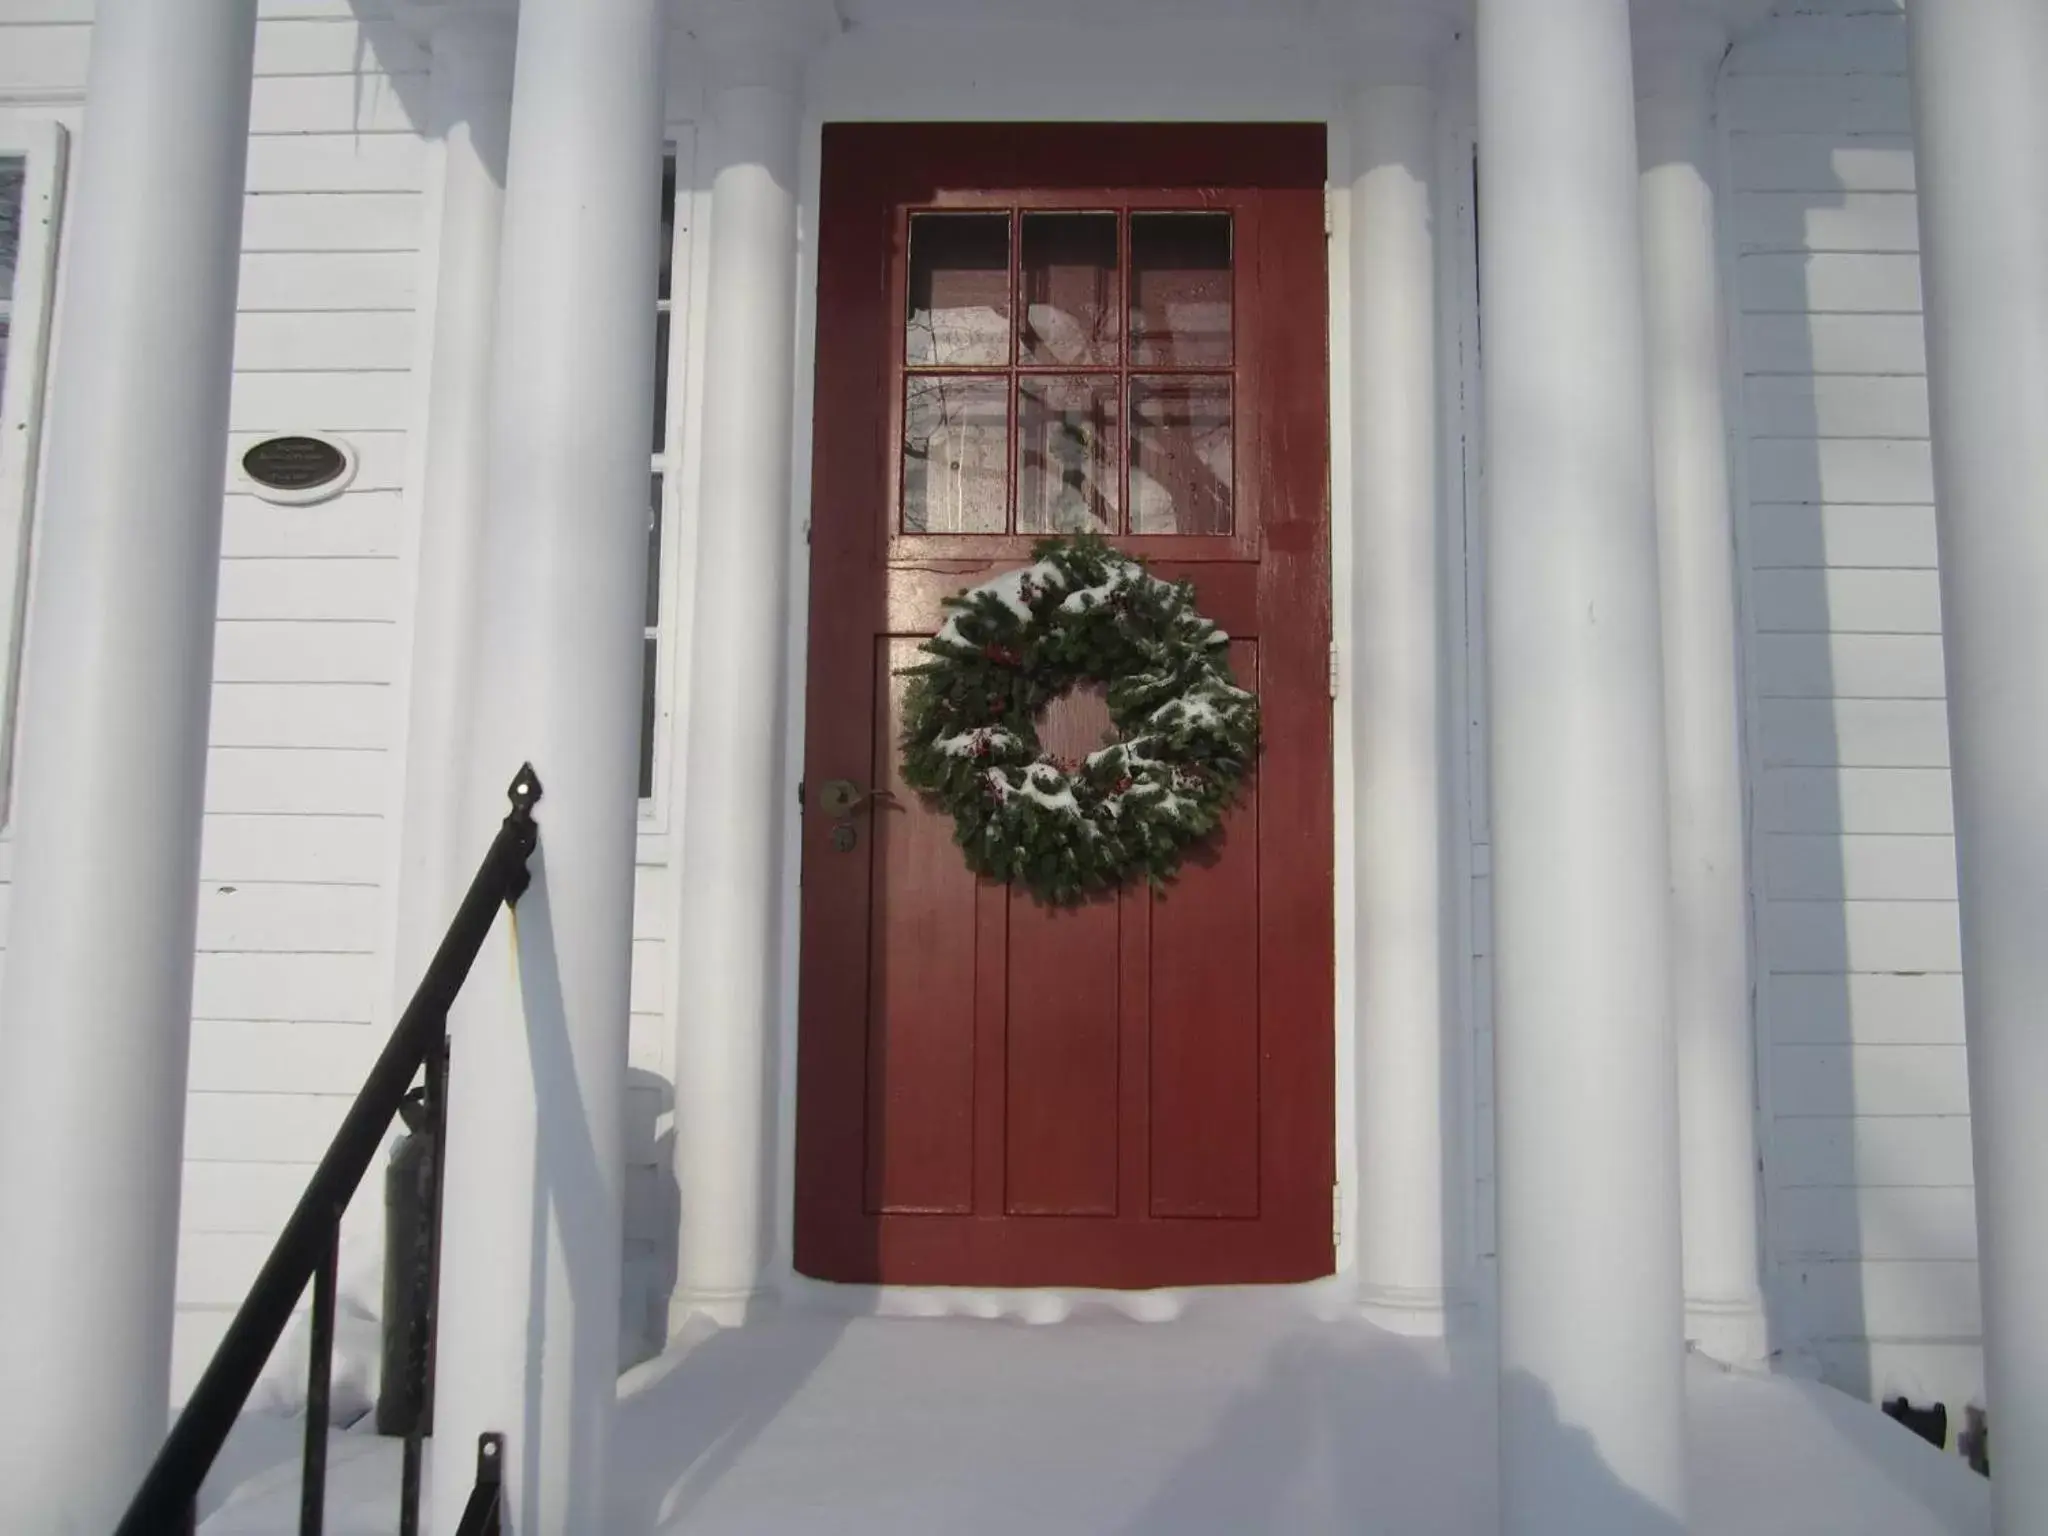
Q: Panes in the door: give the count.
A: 6